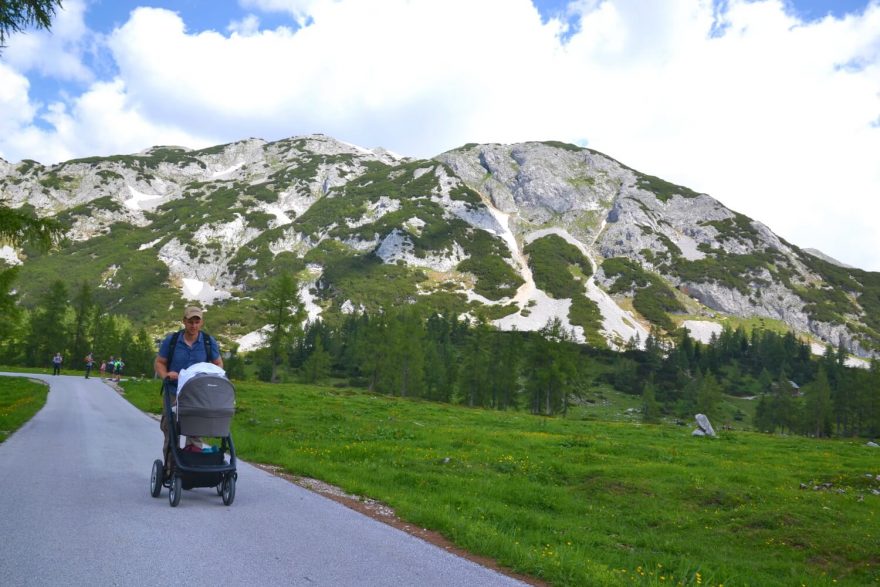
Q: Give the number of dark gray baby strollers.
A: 1